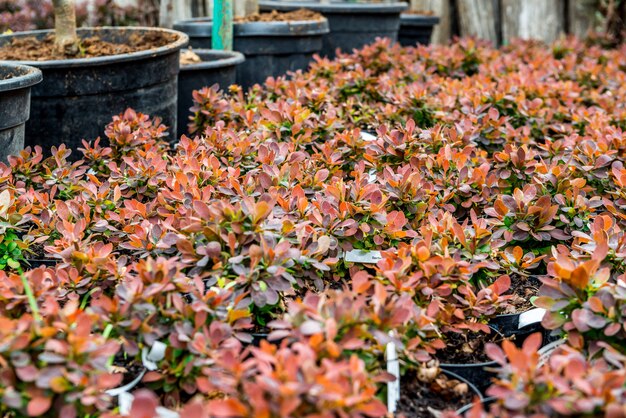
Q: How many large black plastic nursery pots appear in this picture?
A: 6